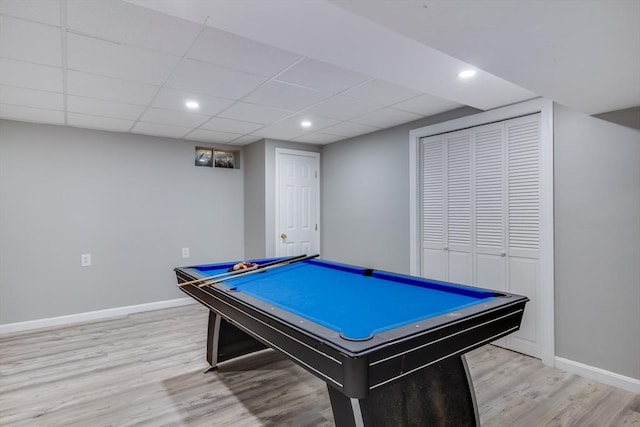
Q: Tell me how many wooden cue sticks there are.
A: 2